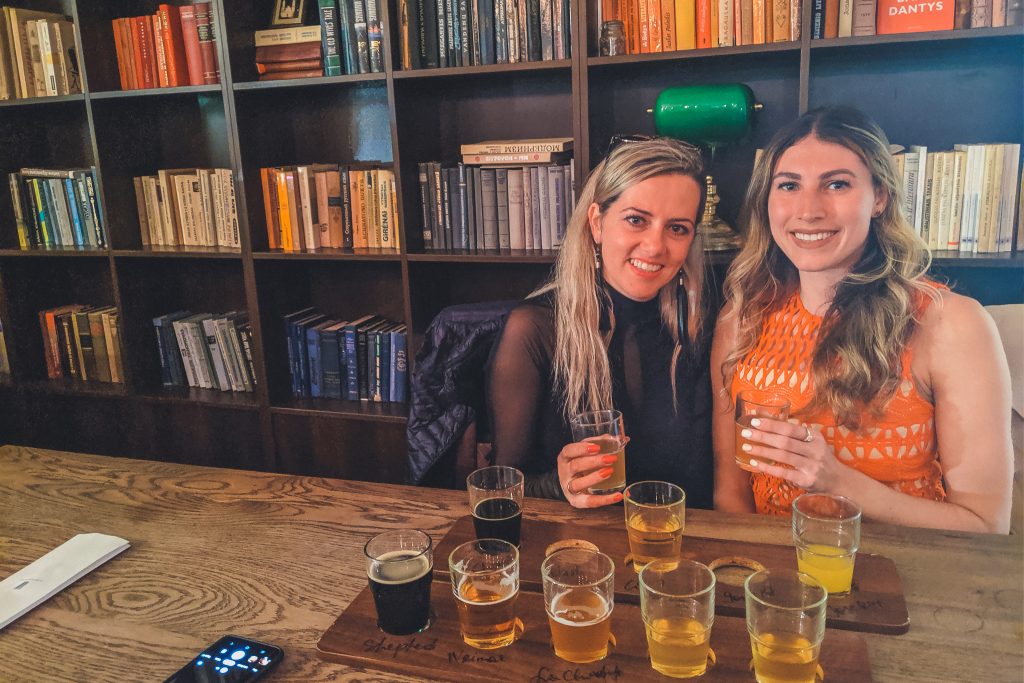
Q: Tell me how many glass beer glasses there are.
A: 10